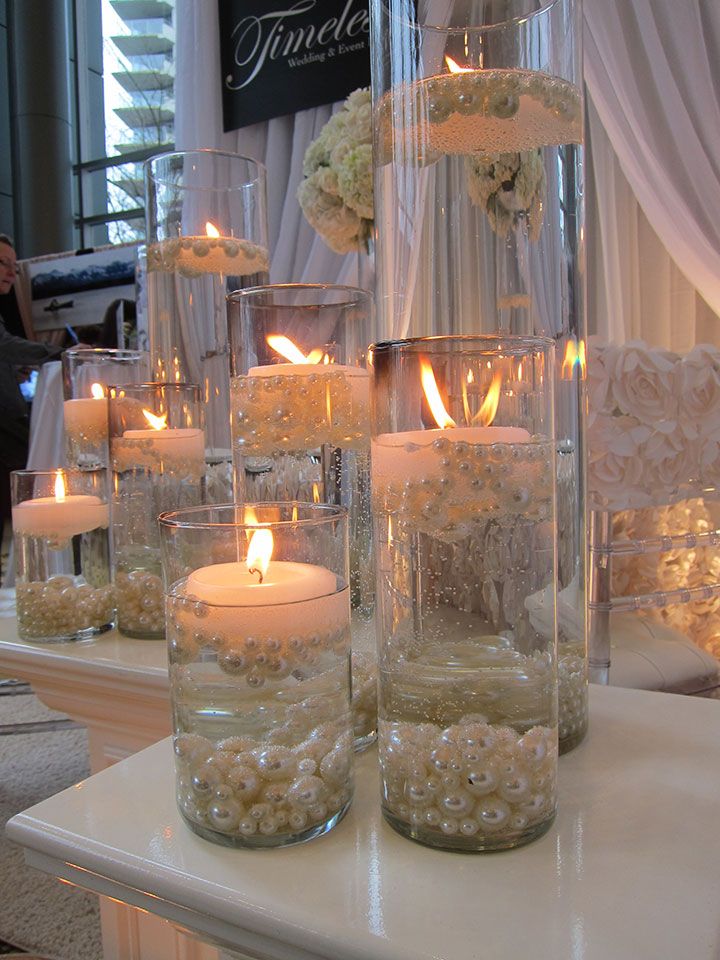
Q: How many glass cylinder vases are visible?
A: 8